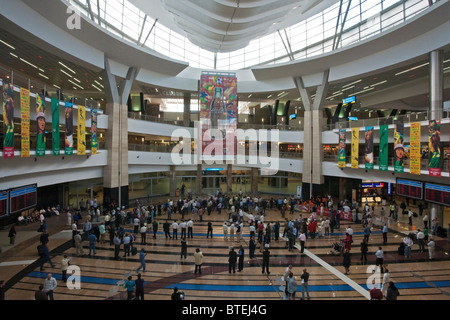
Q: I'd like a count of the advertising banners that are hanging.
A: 15